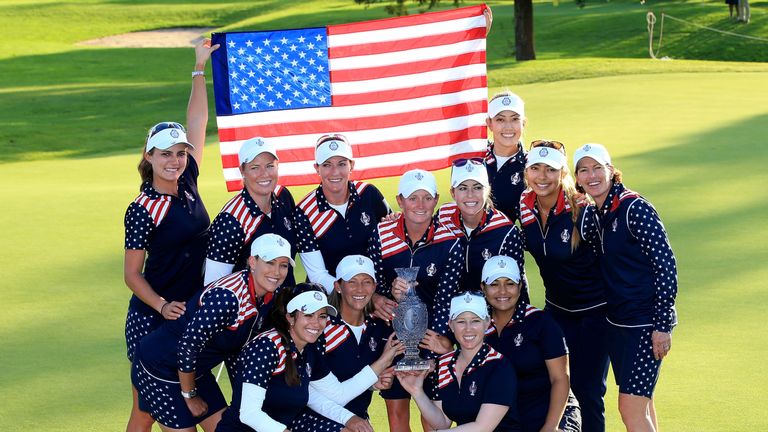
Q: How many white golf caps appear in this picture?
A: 13